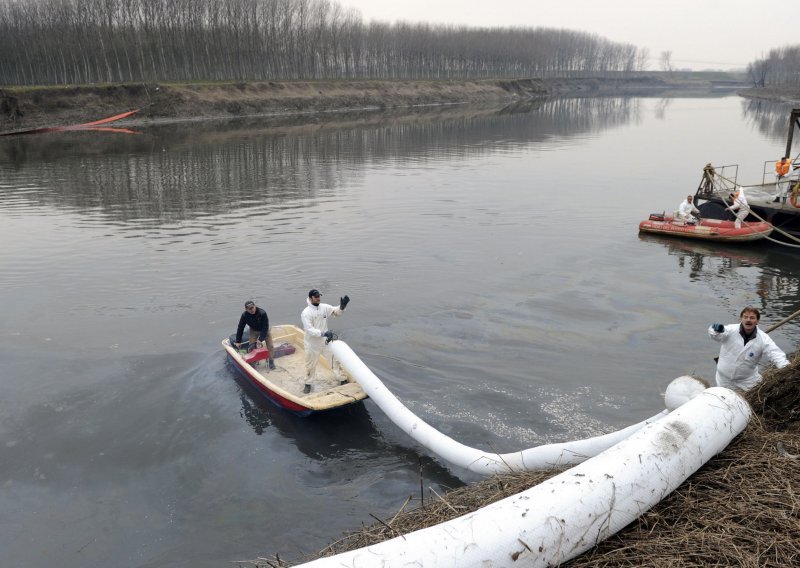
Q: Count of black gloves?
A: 3